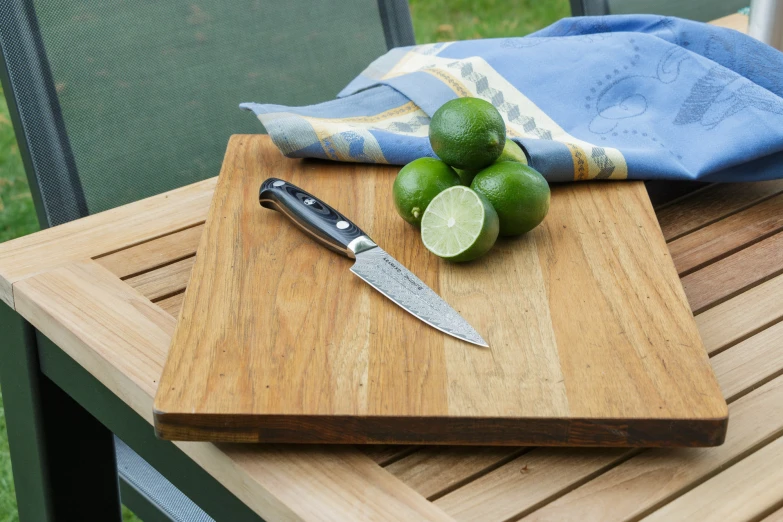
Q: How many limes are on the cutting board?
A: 5